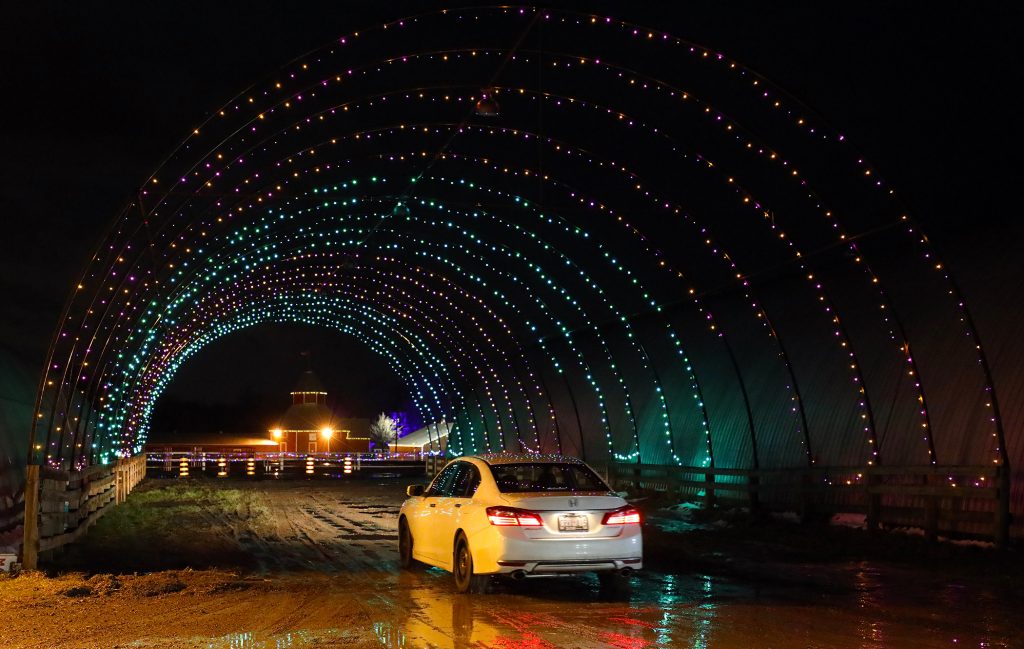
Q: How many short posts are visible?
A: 5